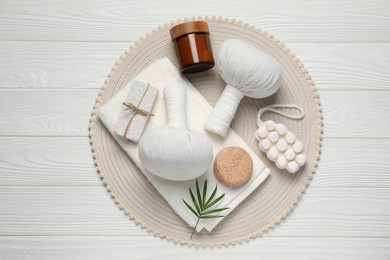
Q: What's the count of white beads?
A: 13